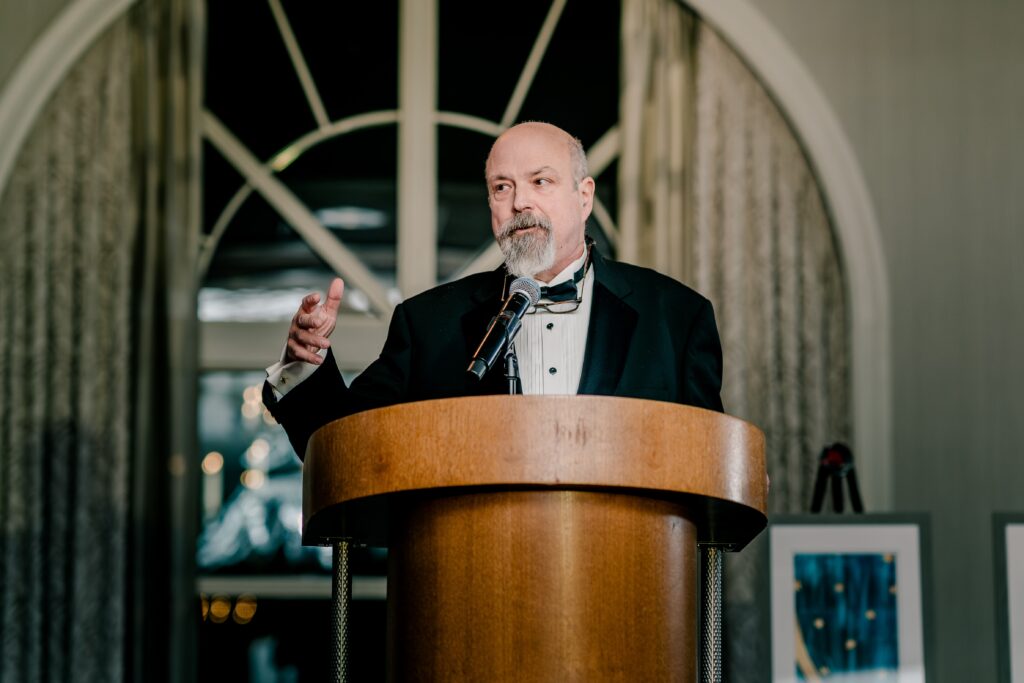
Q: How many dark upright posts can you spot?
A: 2